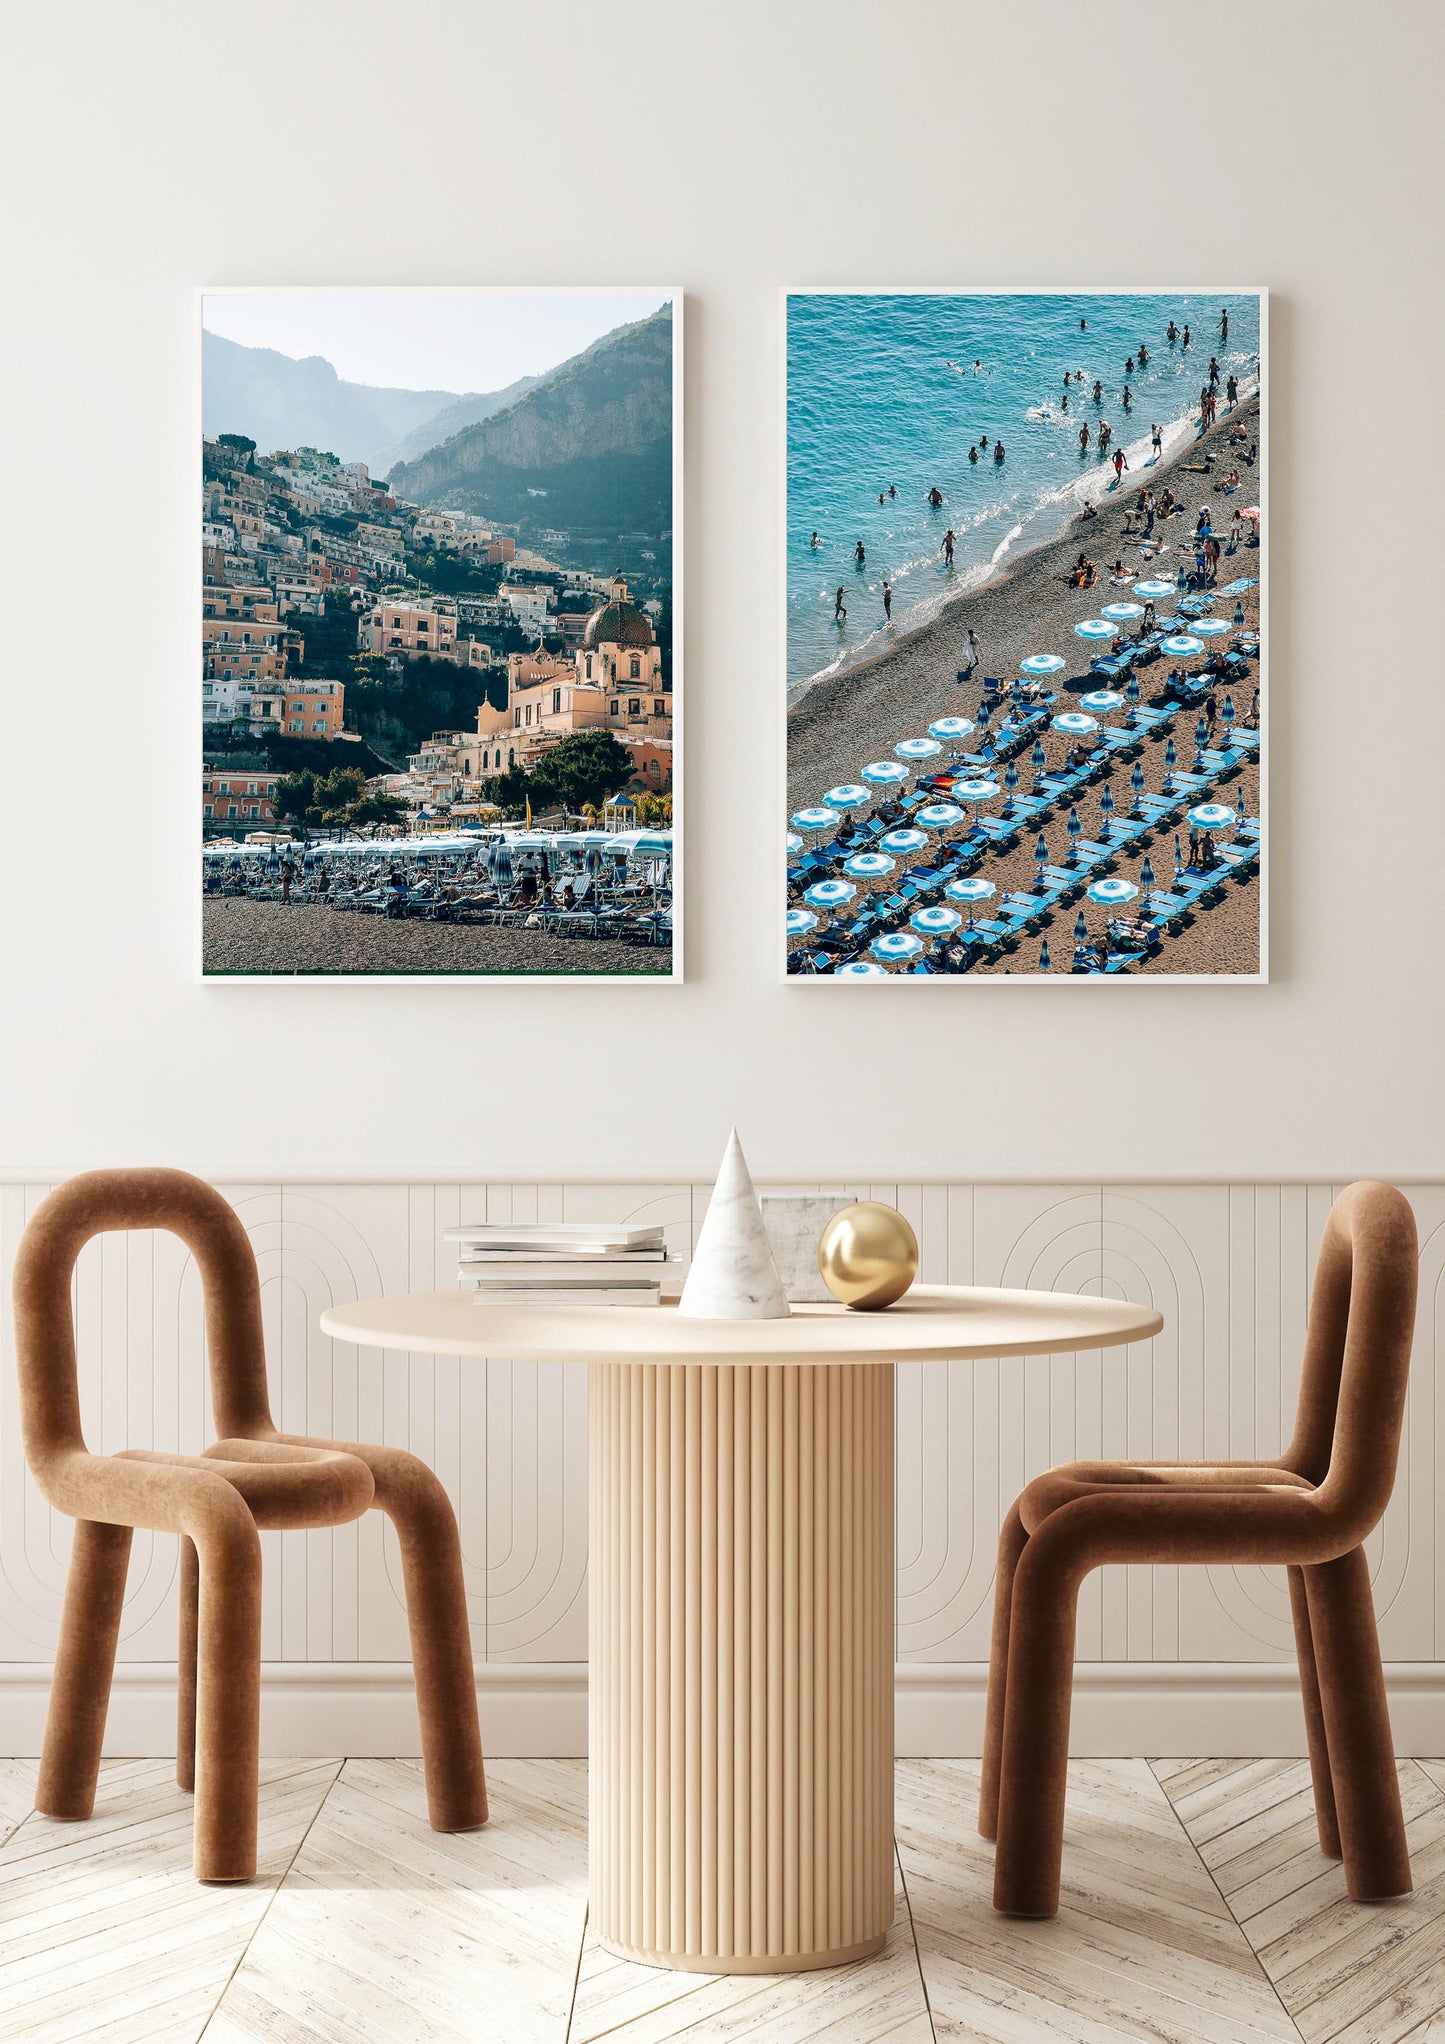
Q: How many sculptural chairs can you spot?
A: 2